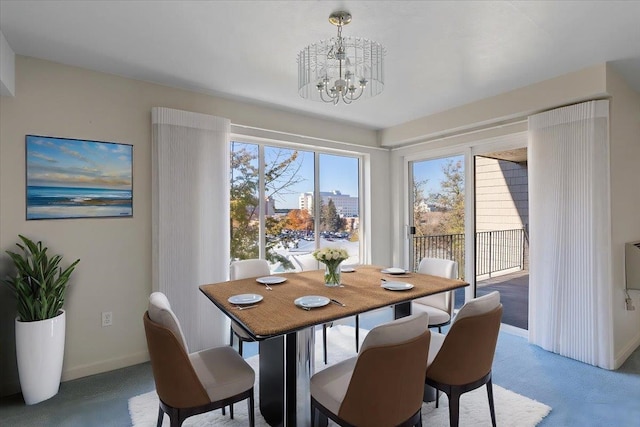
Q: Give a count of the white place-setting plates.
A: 6